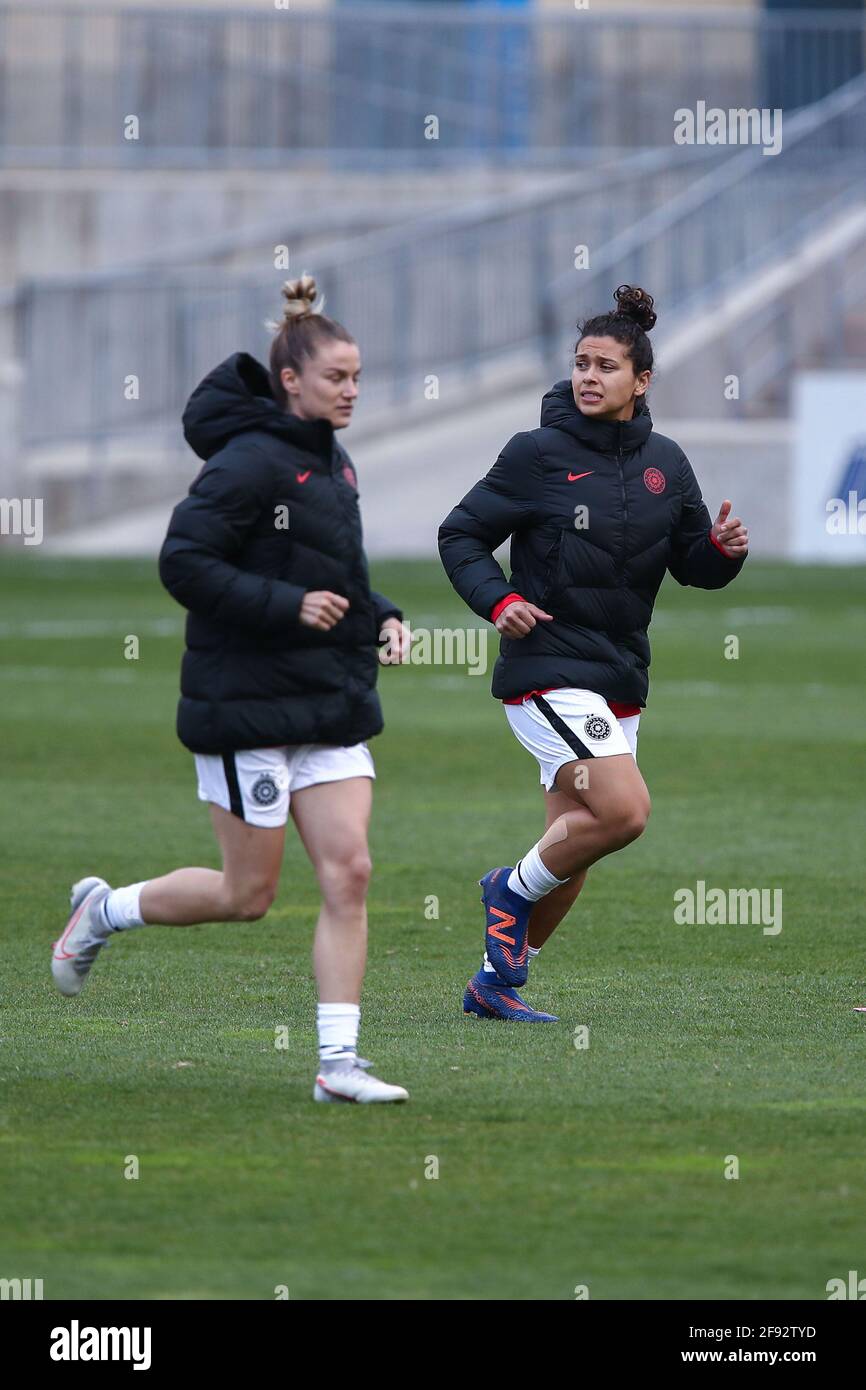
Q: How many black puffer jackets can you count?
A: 2